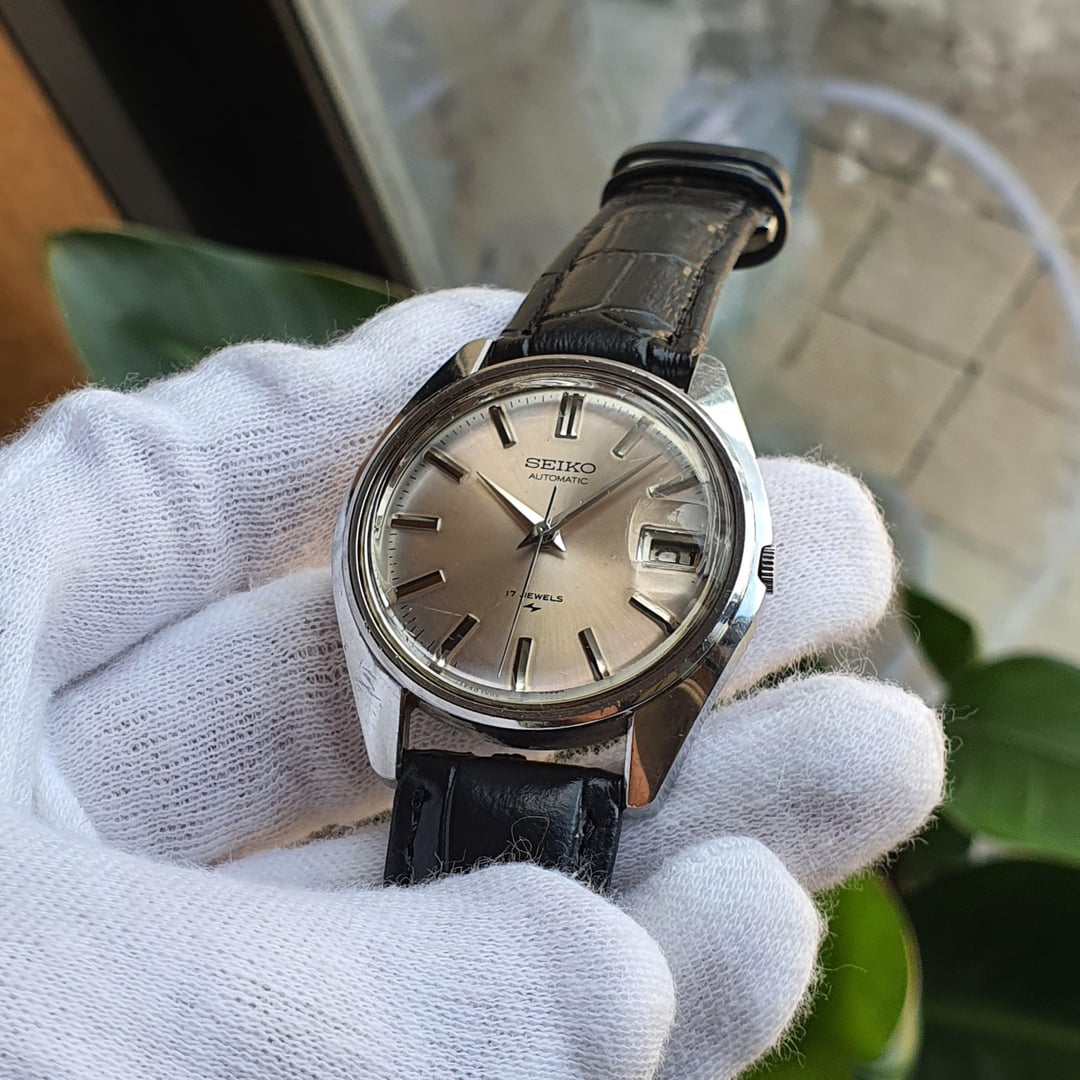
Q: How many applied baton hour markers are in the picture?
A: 11